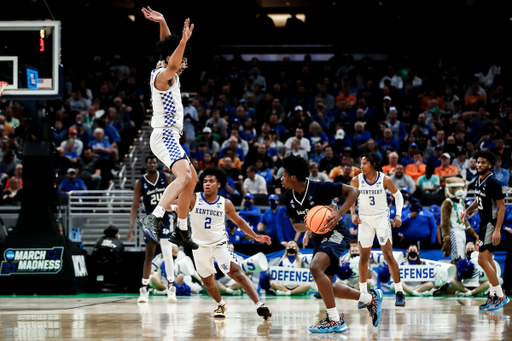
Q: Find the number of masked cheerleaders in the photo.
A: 5